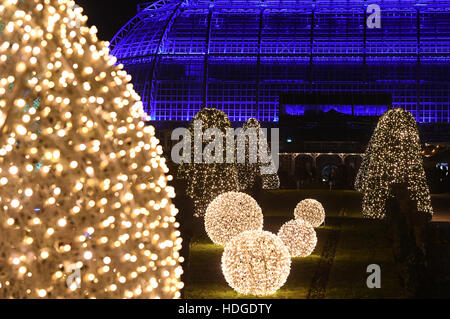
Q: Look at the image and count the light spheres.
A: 4